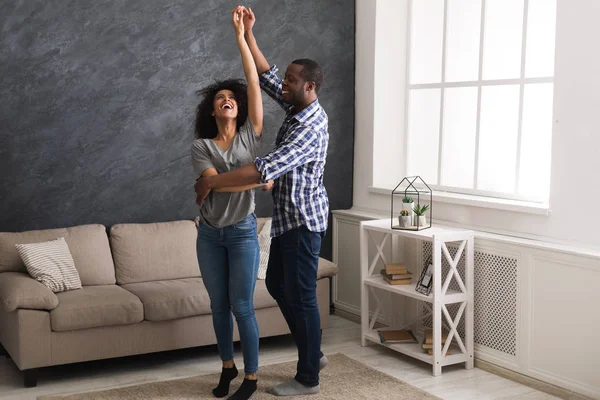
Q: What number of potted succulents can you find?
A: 3